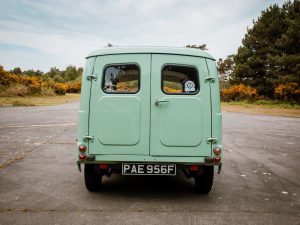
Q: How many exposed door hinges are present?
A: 4